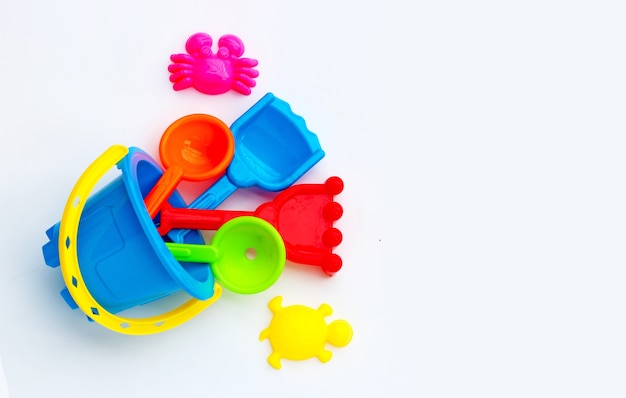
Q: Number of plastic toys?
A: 7